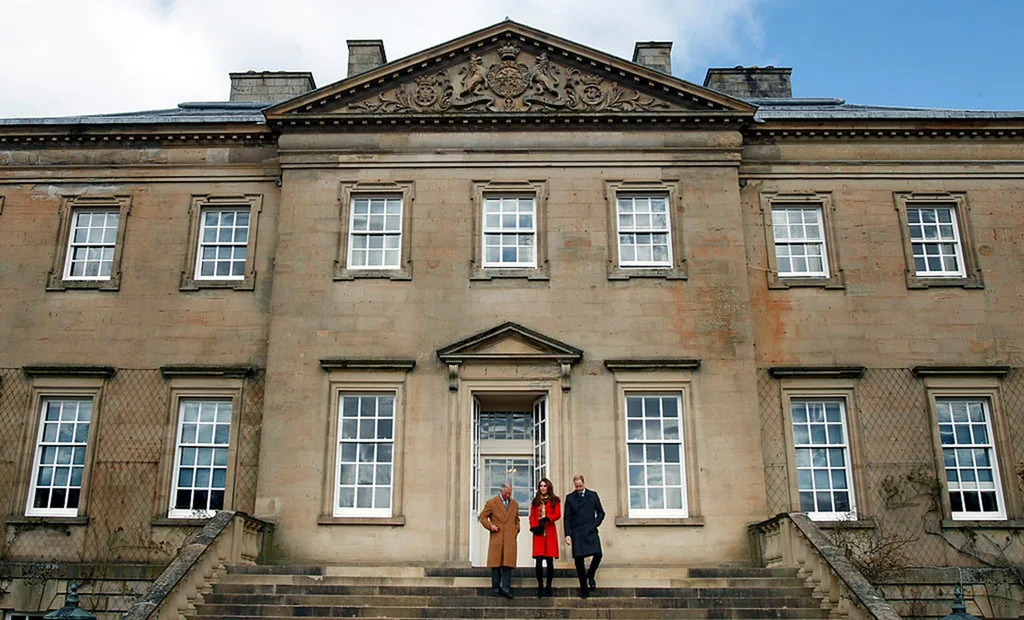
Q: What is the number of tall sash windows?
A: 6